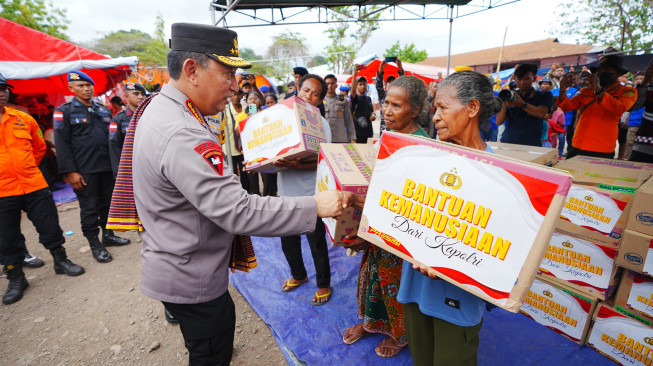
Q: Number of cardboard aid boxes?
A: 11